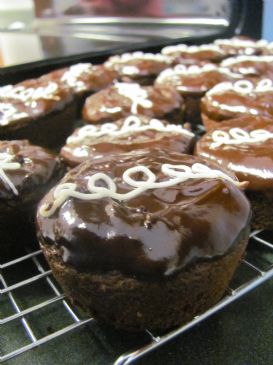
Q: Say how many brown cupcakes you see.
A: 13